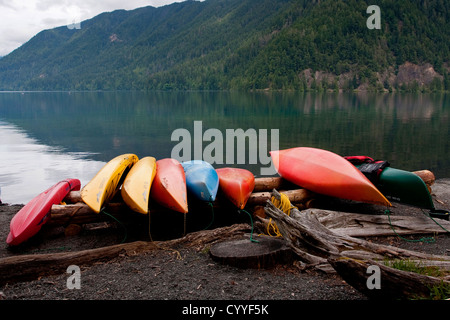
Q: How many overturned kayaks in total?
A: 8